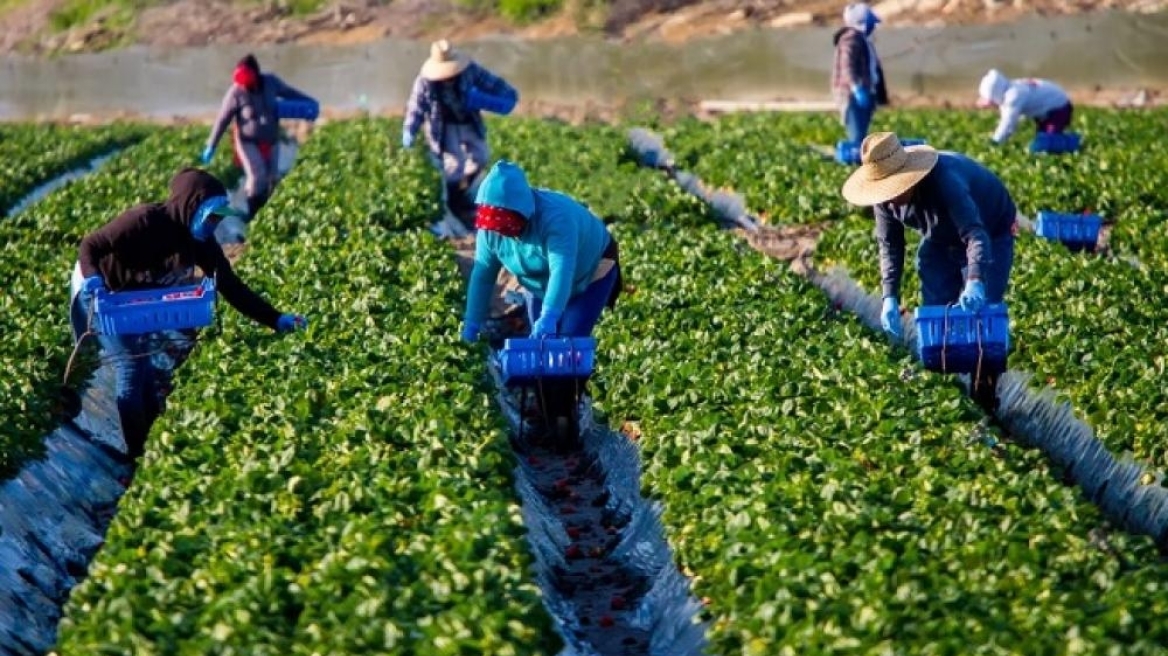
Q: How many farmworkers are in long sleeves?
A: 7